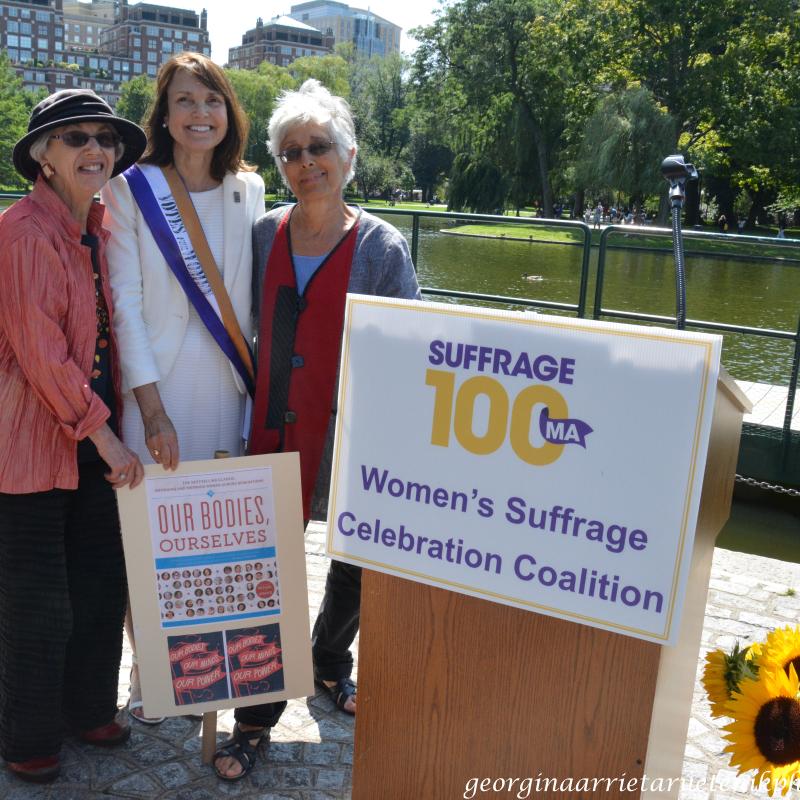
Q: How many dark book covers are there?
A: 2